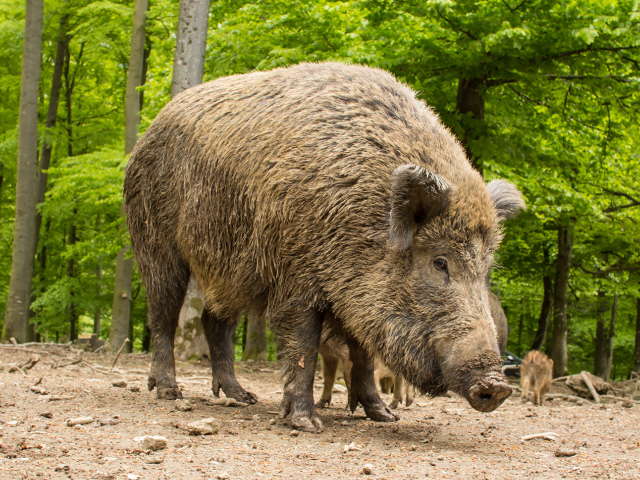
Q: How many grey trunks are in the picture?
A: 3